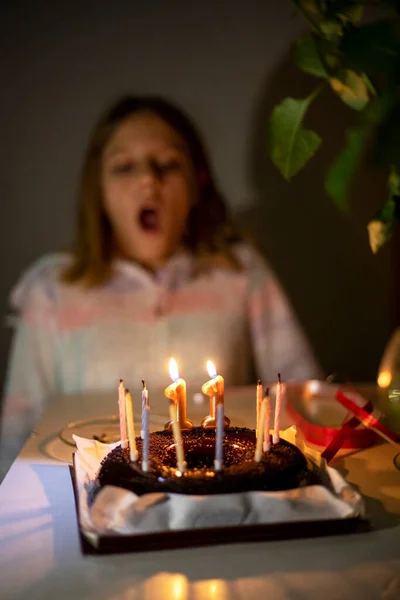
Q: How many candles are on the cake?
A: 12